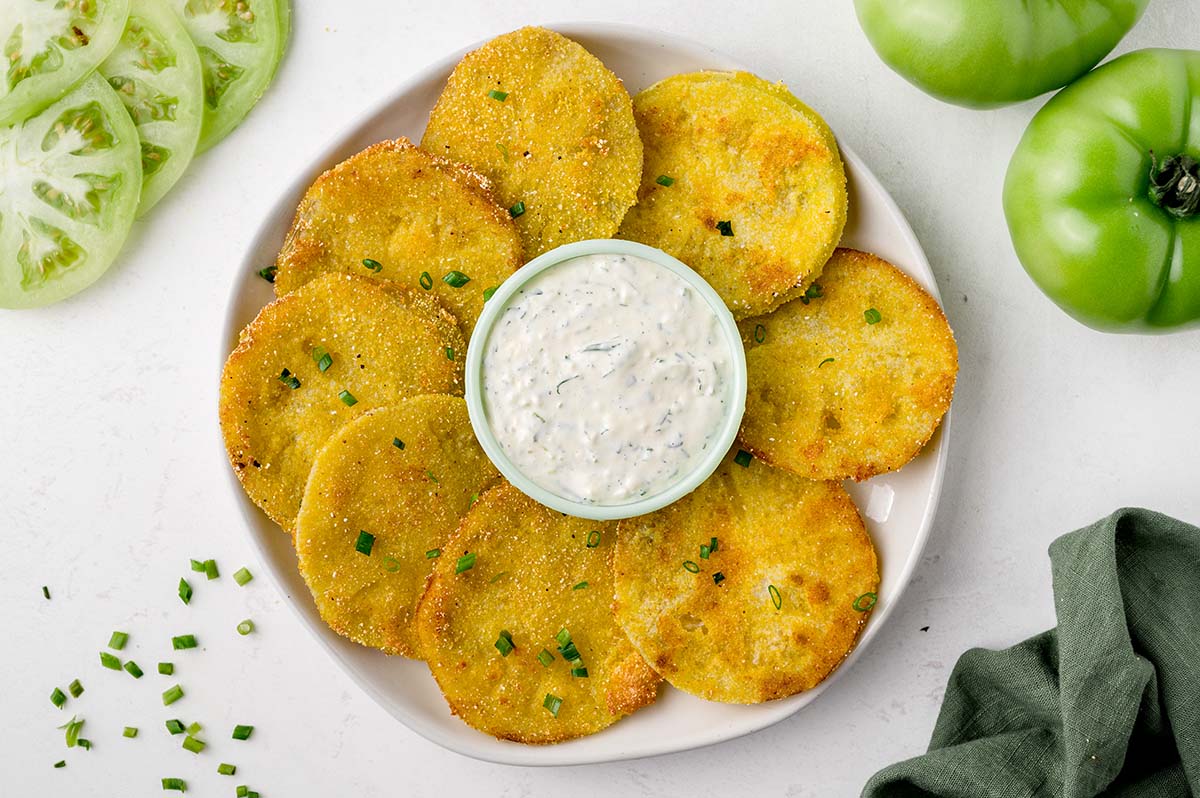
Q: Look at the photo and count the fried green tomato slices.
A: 8